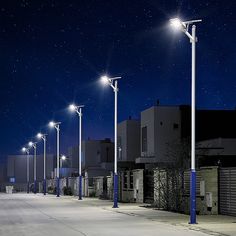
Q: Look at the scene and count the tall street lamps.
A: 7